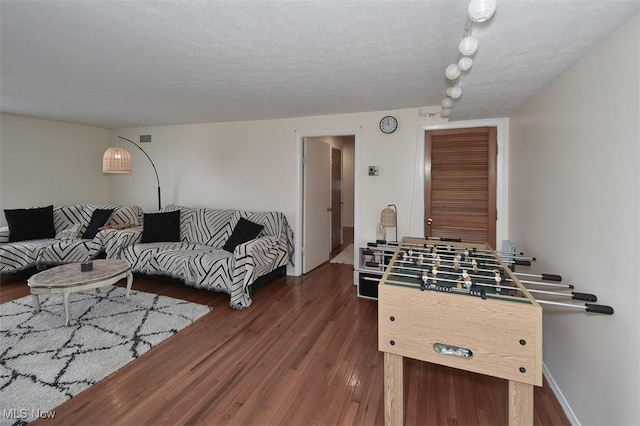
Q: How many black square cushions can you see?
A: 4